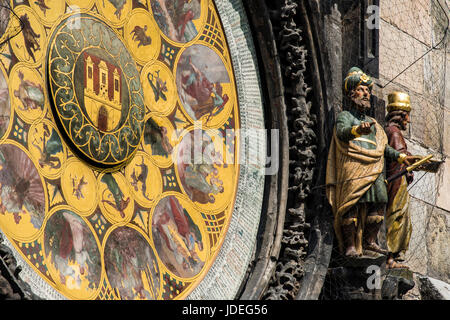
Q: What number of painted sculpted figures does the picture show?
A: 2